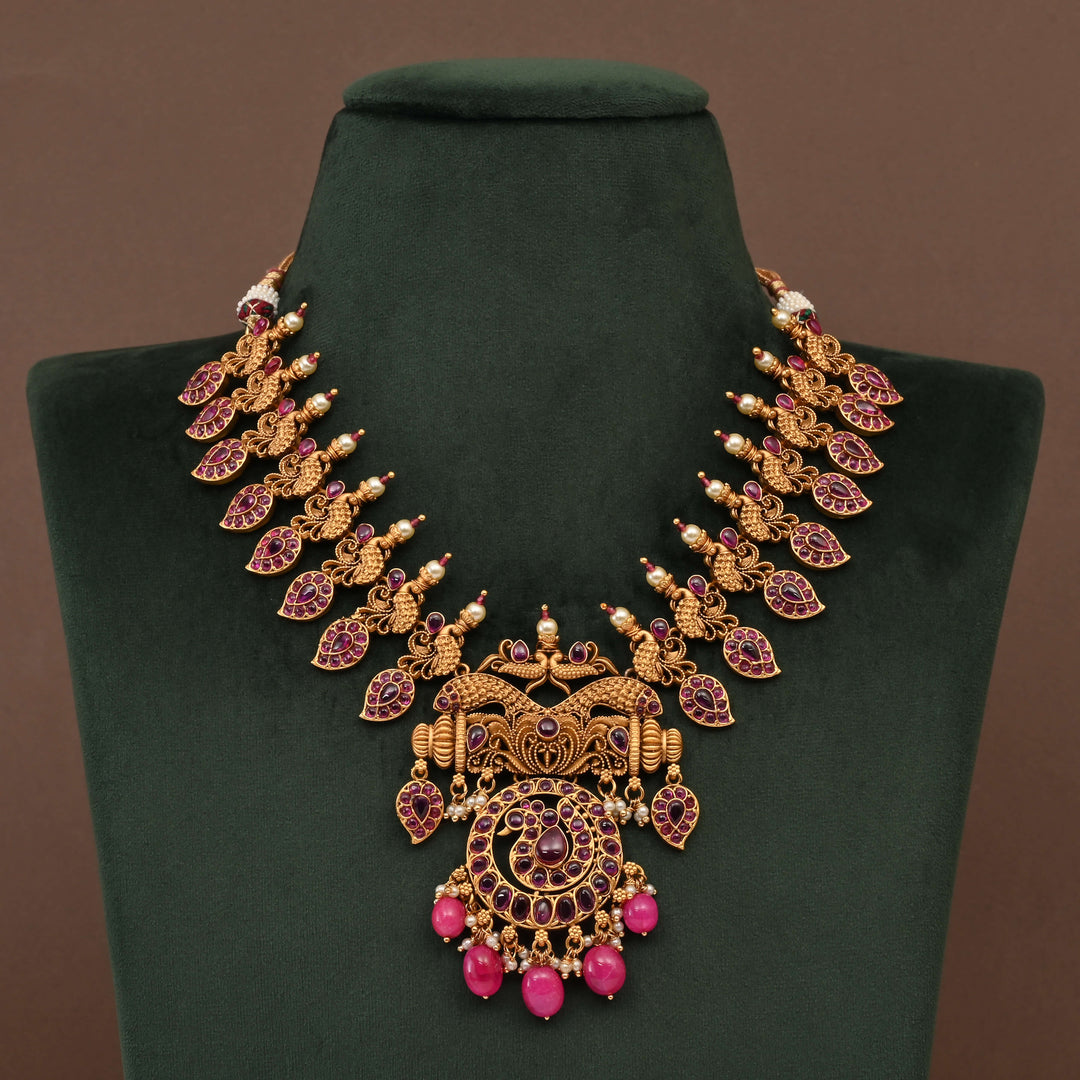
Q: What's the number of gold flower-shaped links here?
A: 15